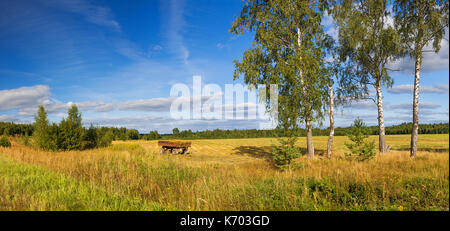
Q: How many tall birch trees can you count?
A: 4